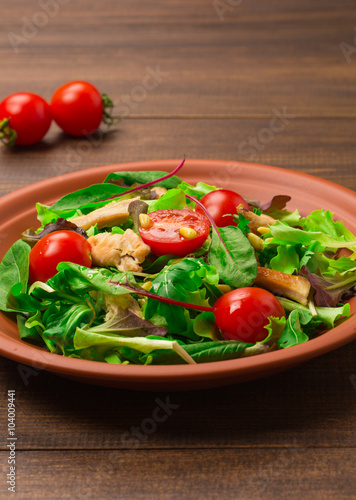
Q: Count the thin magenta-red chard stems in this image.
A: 3